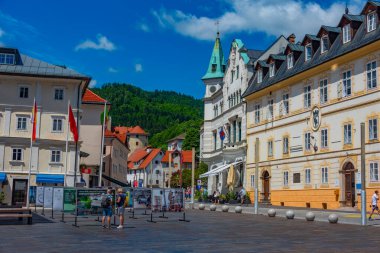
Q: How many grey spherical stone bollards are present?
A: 8